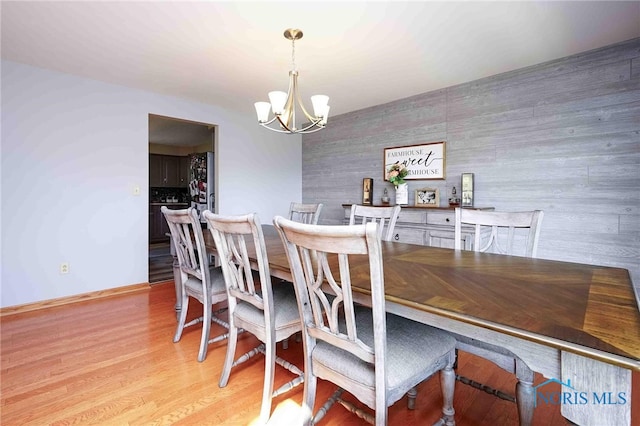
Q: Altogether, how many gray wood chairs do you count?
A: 6